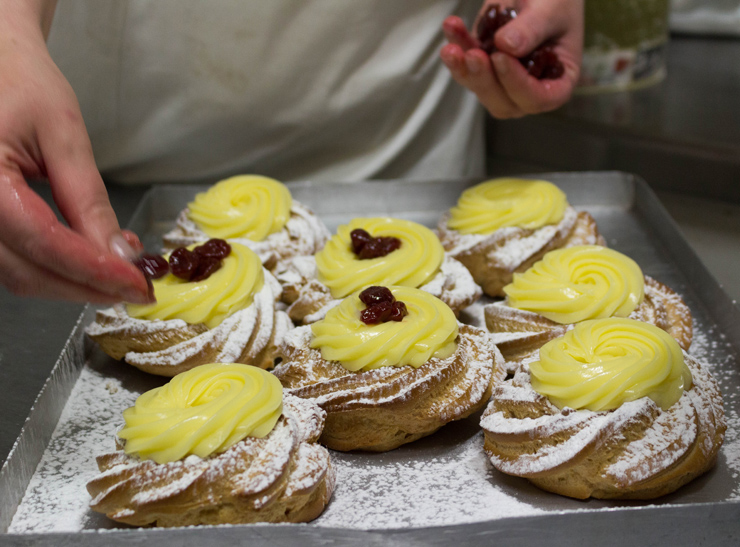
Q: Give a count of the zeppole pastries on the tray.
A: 8